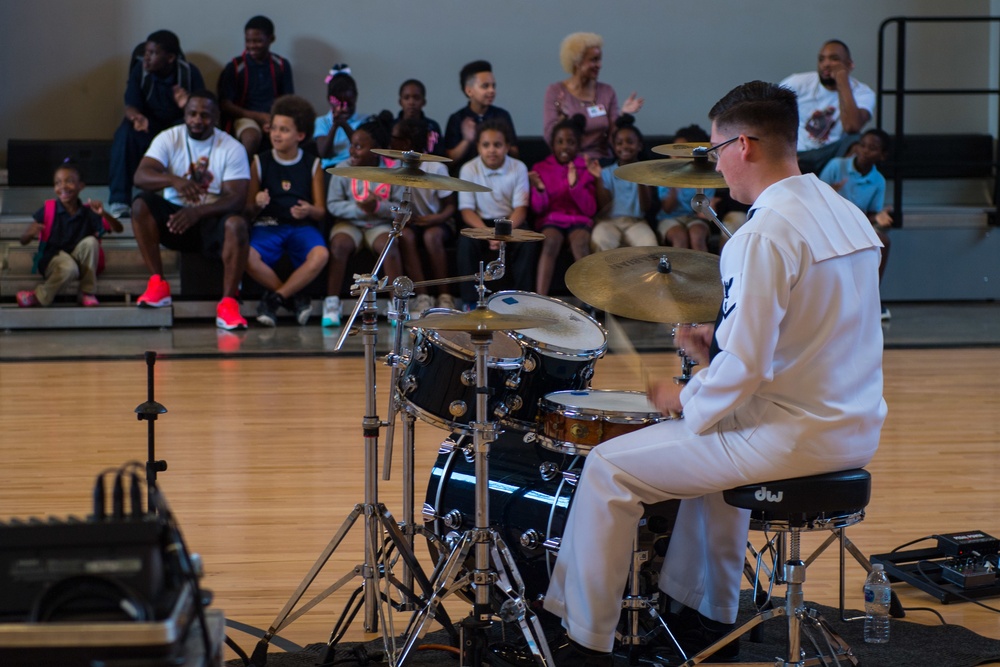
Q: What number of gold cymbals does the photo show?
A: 7